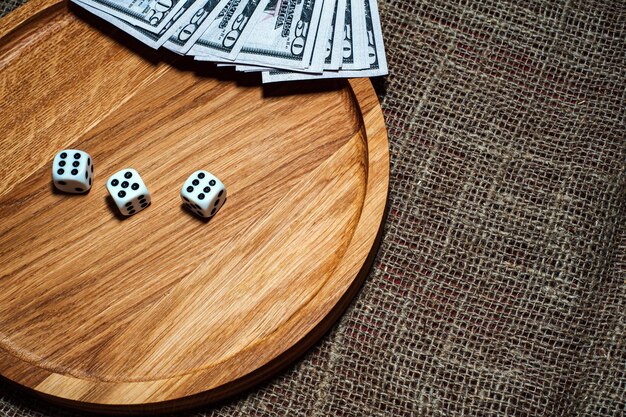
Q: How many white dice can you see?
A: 3